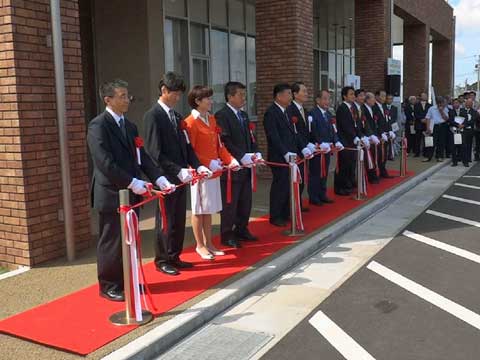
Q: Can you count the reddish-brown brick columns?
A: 5